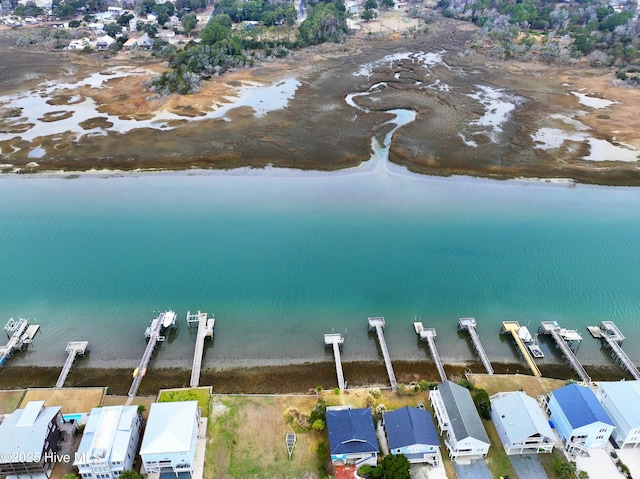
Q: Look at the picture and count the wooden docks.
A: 11